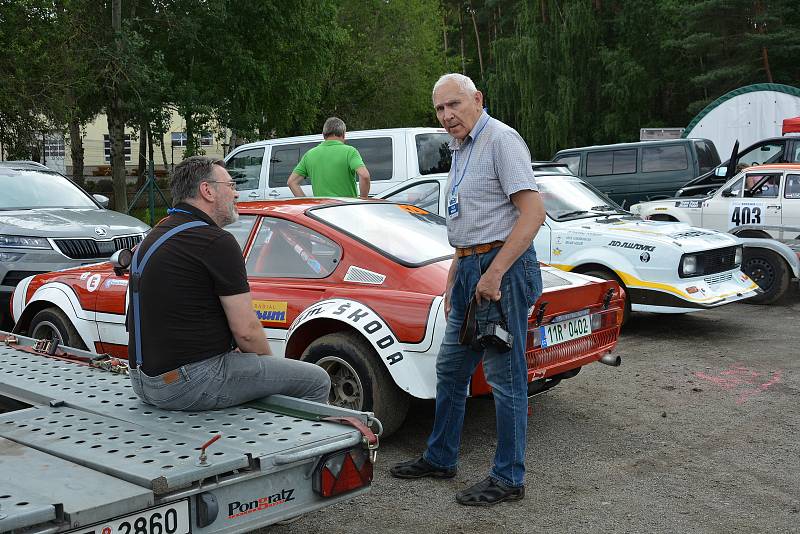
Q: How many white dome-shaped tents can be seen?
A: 1